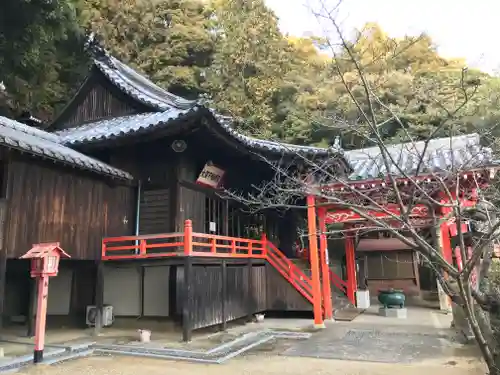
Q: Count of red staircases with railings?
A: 1